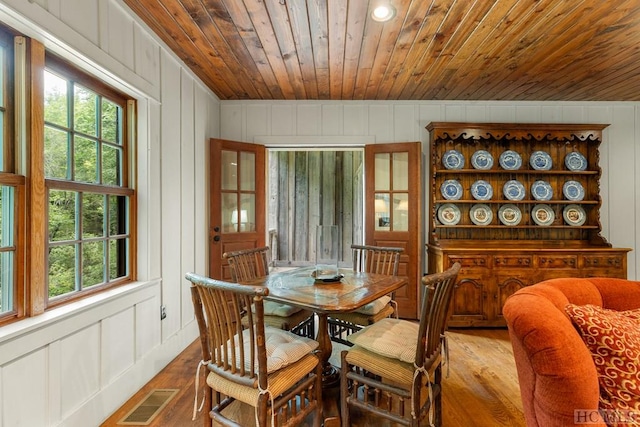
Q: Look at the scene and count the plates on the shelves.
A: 15